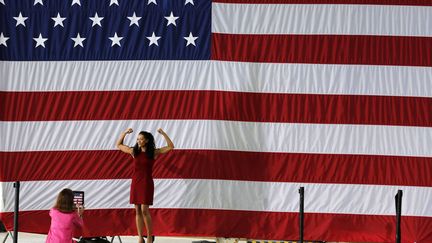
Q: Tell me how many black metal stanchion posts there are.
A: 3